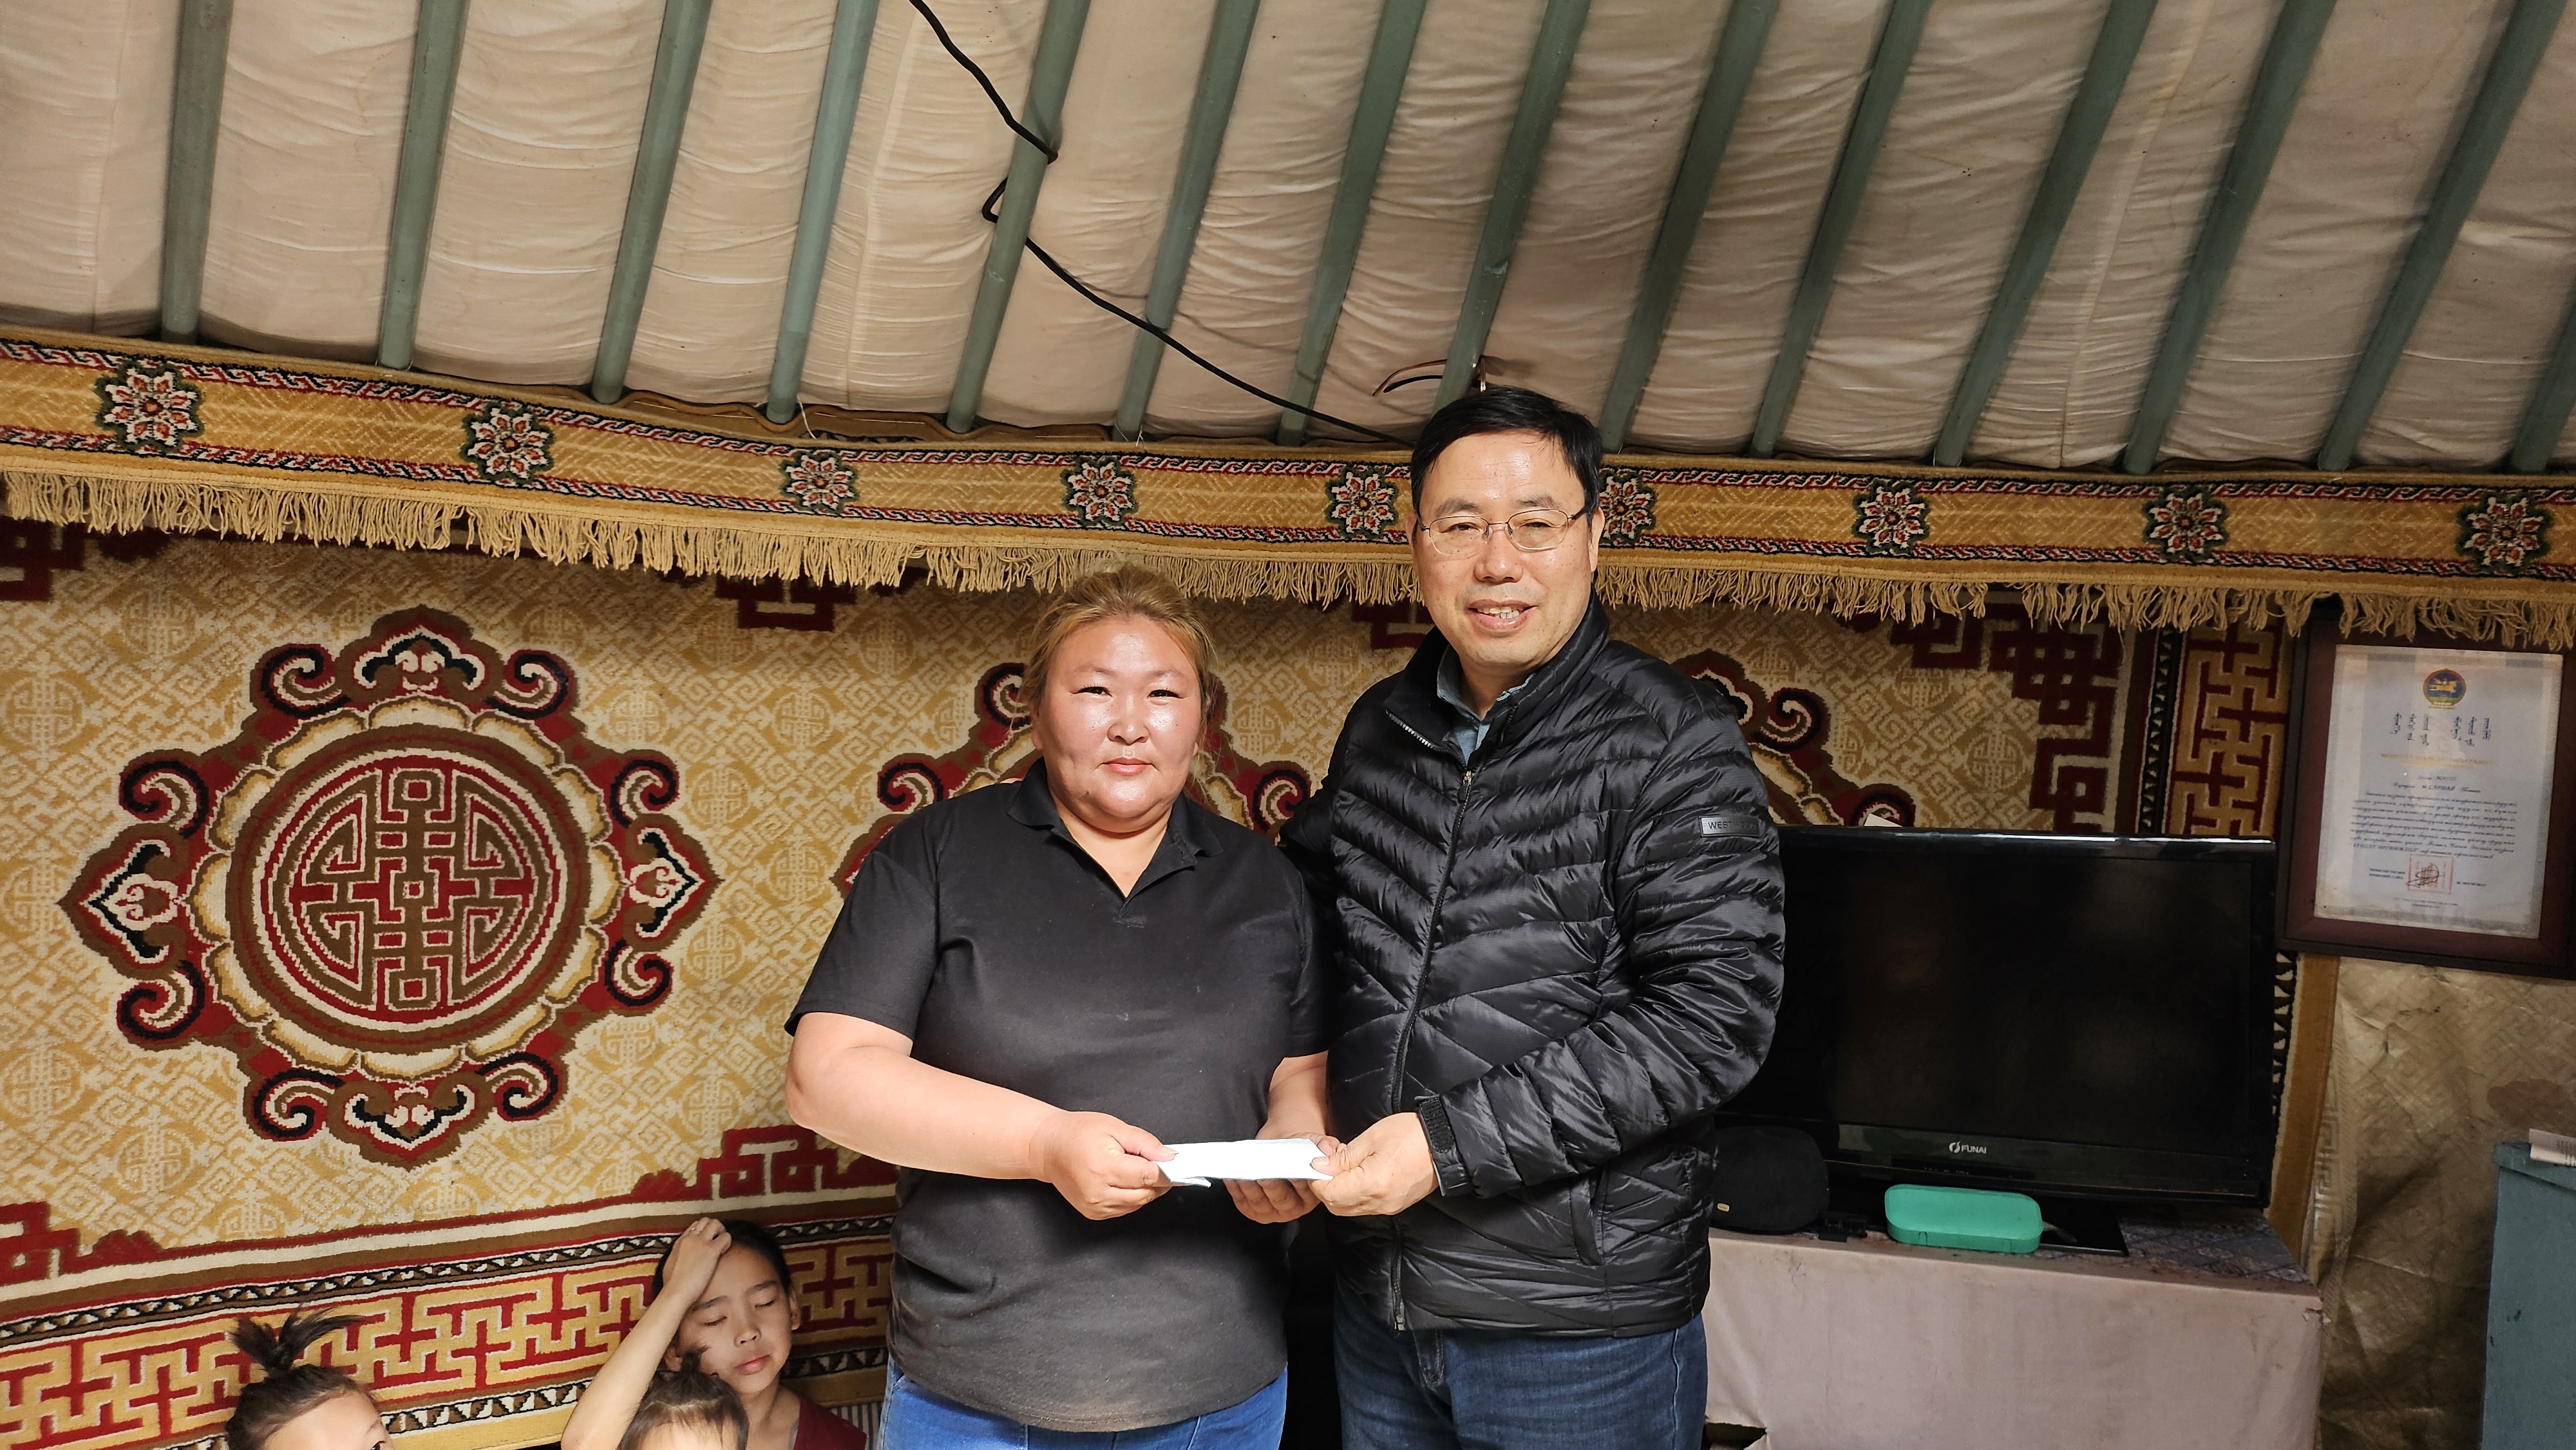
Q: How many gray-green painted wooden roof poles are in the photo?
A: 14